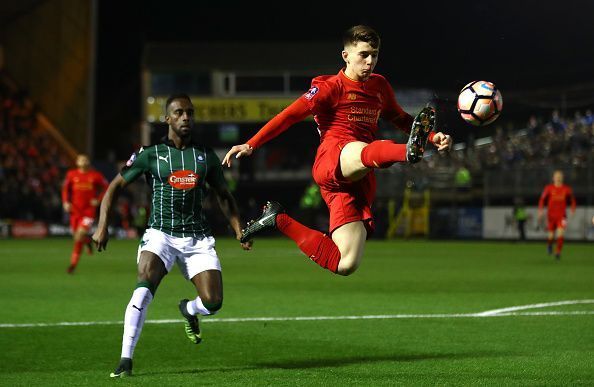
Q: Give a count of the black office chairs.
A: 0